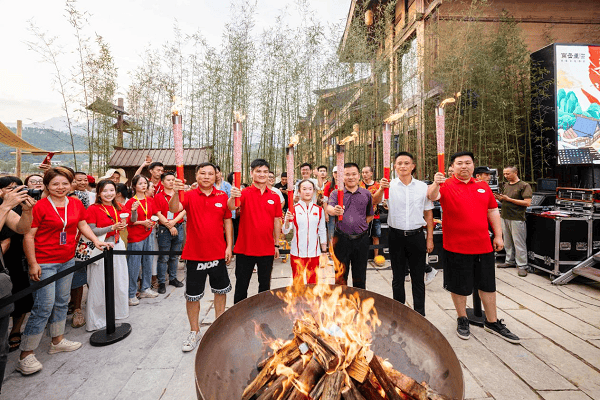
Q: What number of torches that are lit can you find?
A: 6